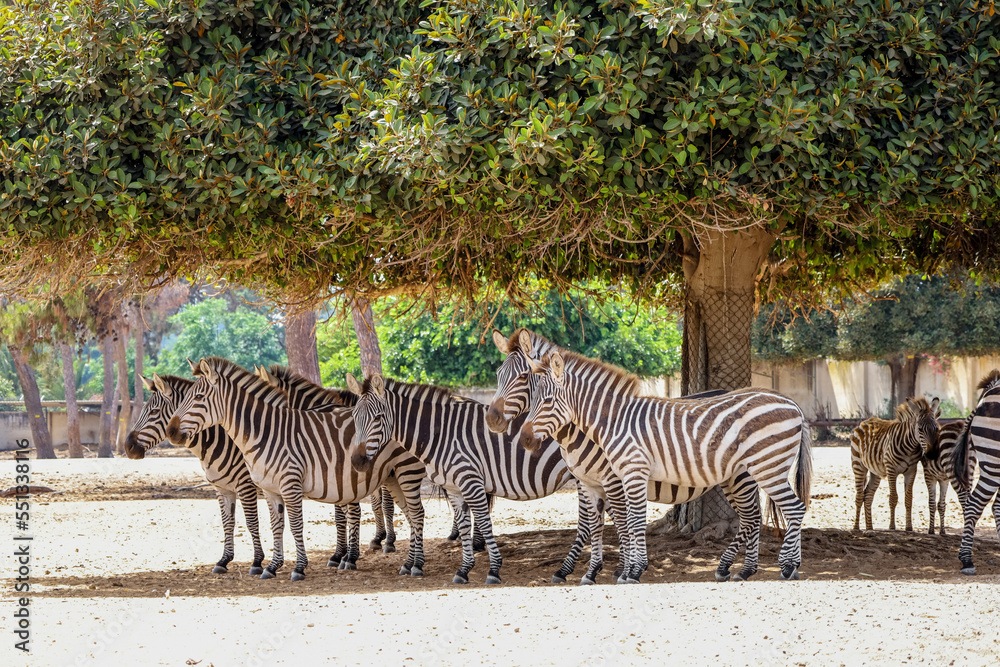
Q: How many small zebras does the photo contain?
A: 2